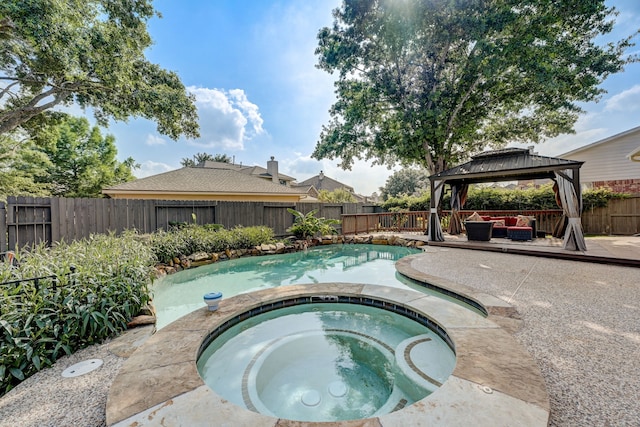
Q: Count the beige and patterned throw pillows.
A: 3